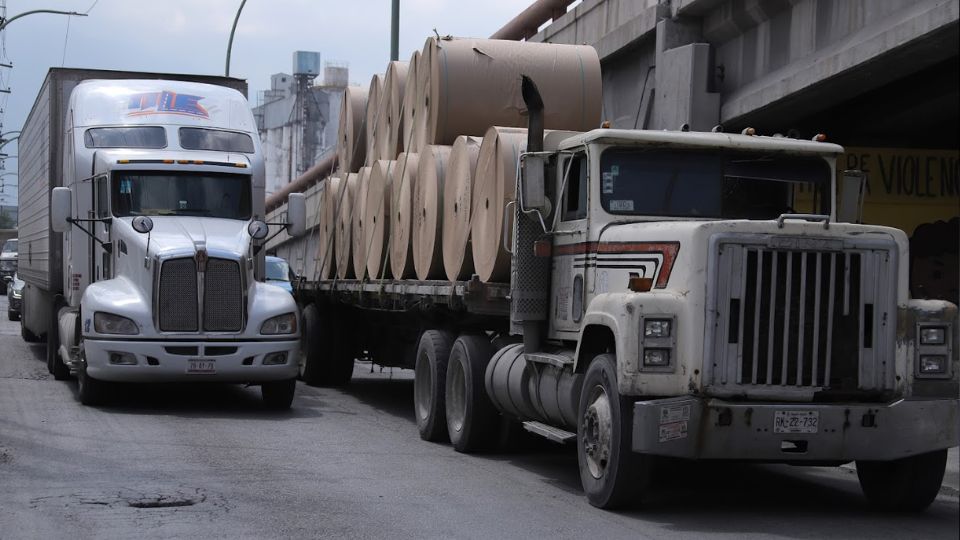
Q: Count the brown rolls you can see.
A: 13